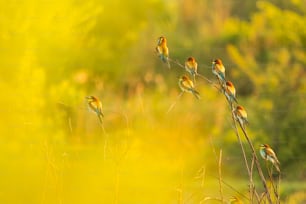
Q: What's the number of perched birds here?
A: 8